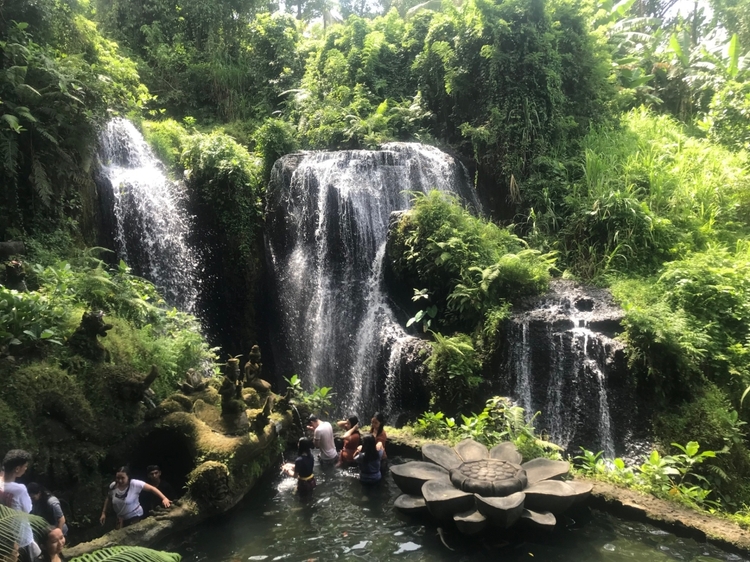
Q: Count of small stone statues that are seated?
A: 2